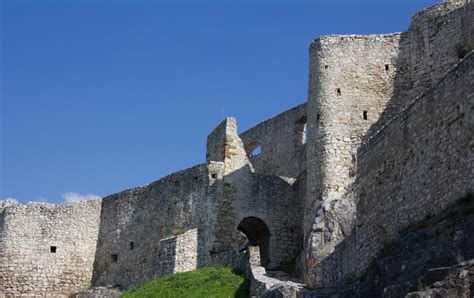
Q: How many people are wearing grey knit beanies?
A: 0